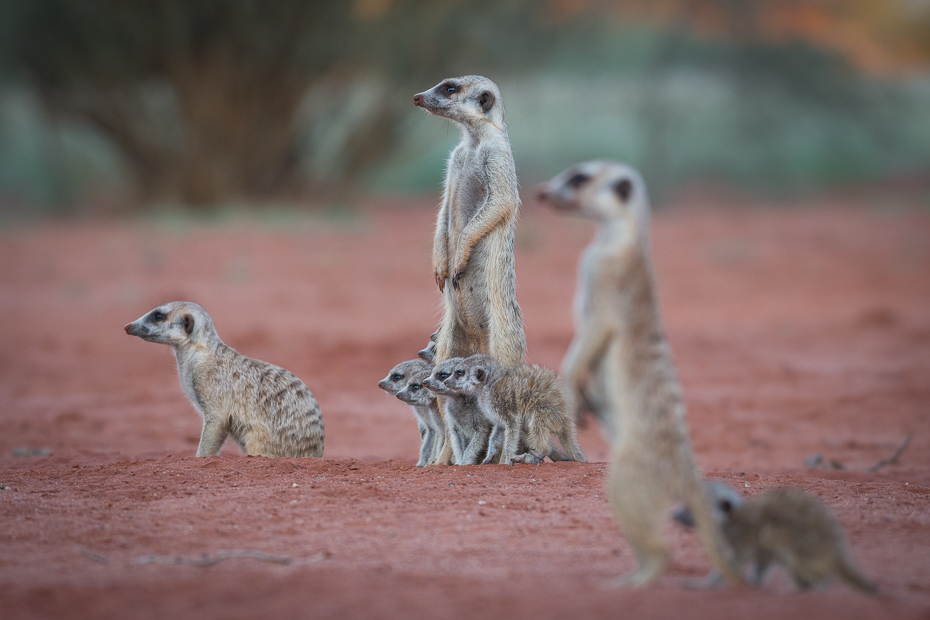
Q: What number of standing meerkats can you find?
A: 2